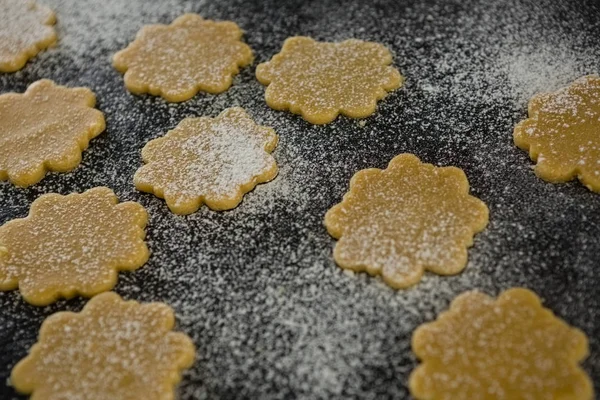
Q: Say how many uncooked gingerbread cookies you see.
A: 10